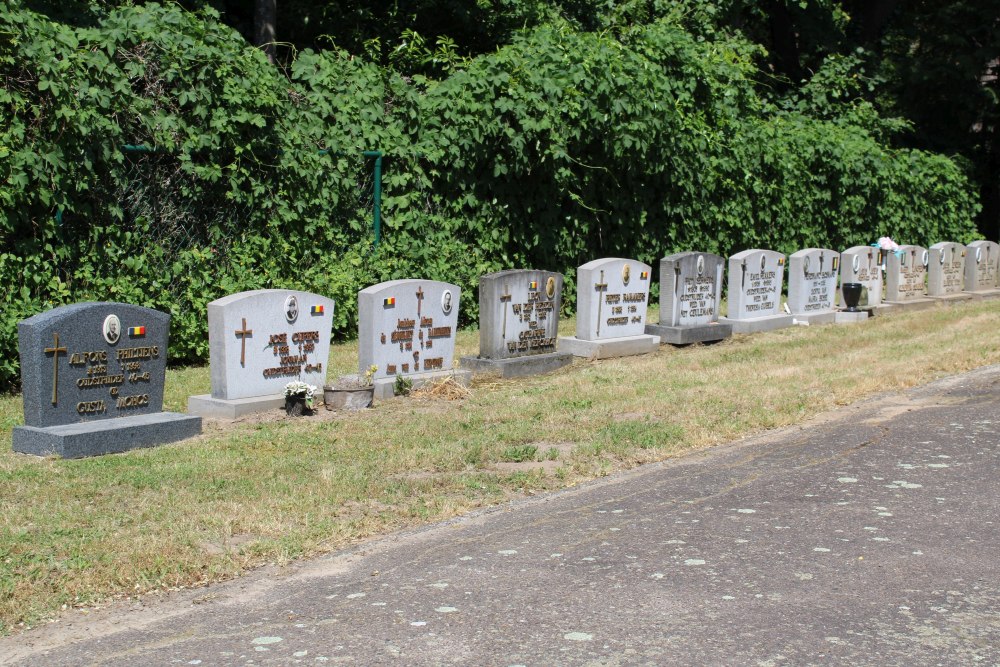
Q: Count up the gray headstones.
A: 12